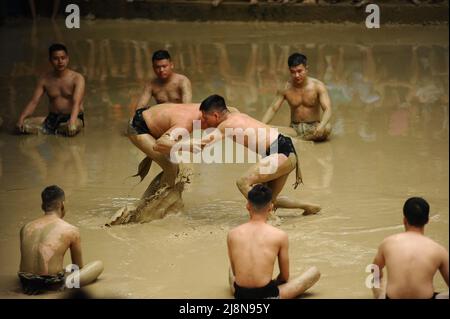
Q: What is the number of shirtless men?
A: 8